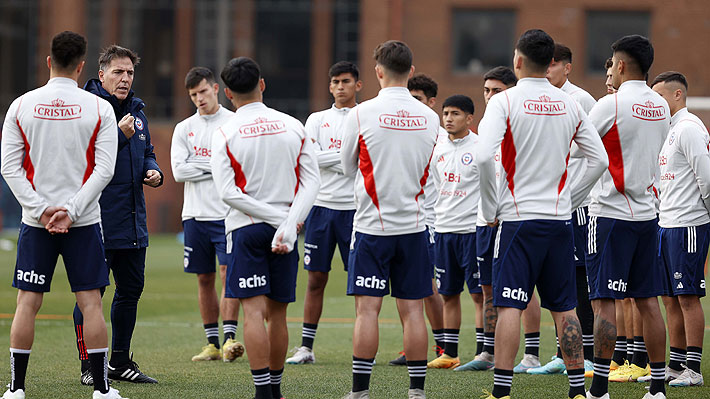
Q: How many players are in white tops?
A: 13